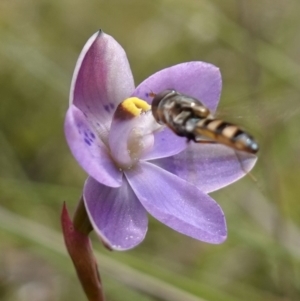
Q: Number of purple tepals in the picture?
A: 6